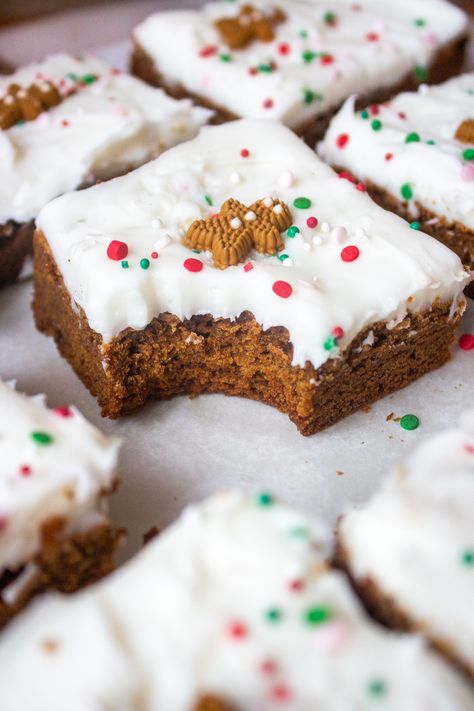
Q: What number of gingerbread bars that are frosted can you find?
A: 7